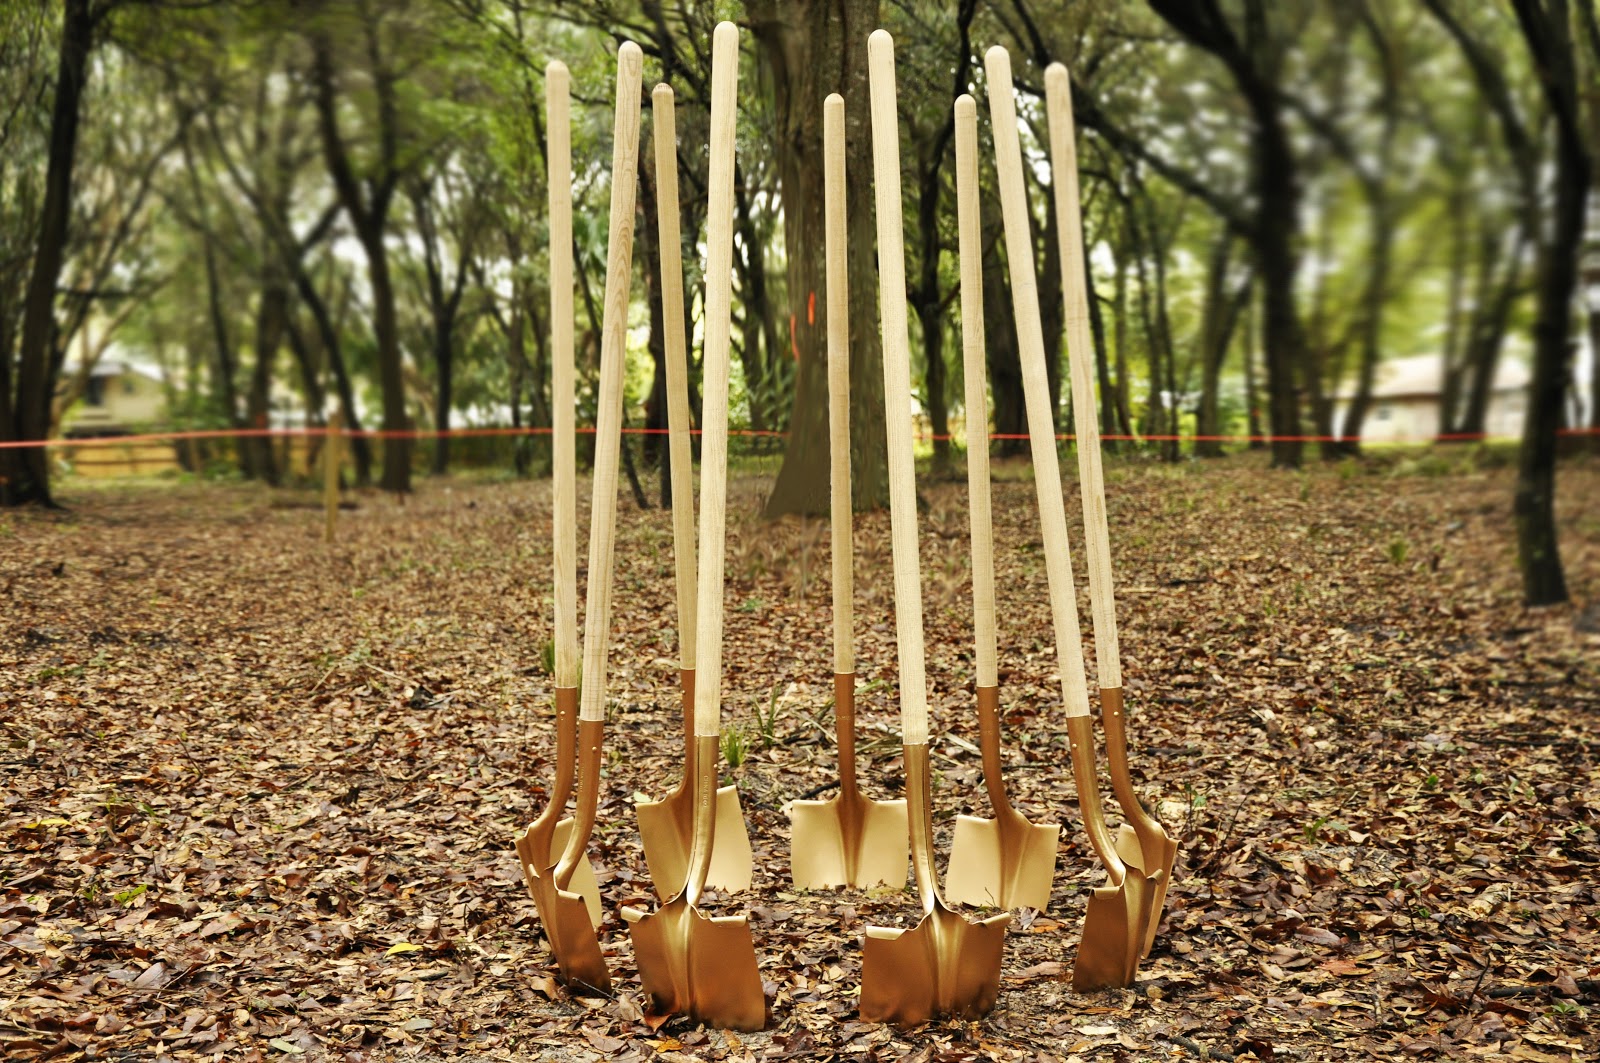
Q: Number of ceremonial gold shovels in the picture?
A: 9